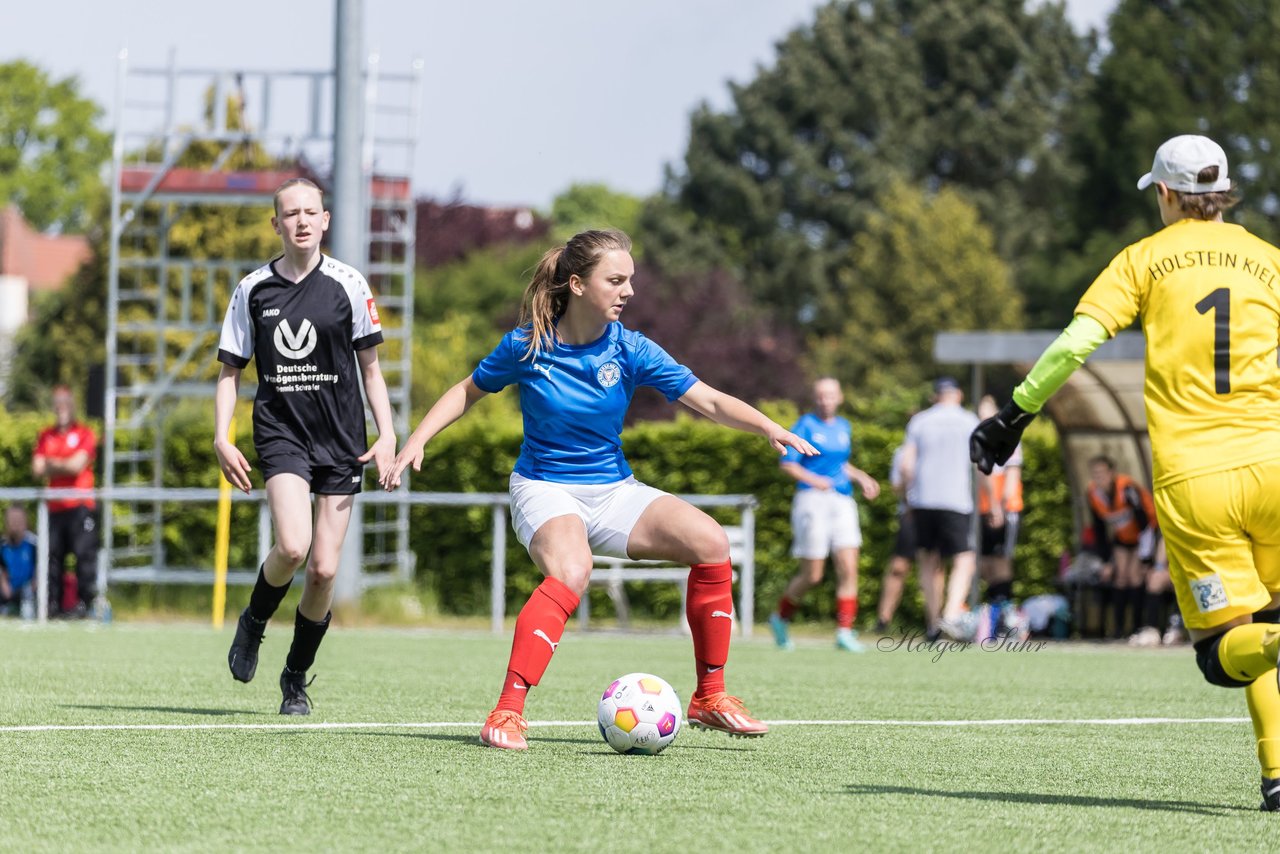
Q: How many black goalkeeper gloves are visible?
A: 1